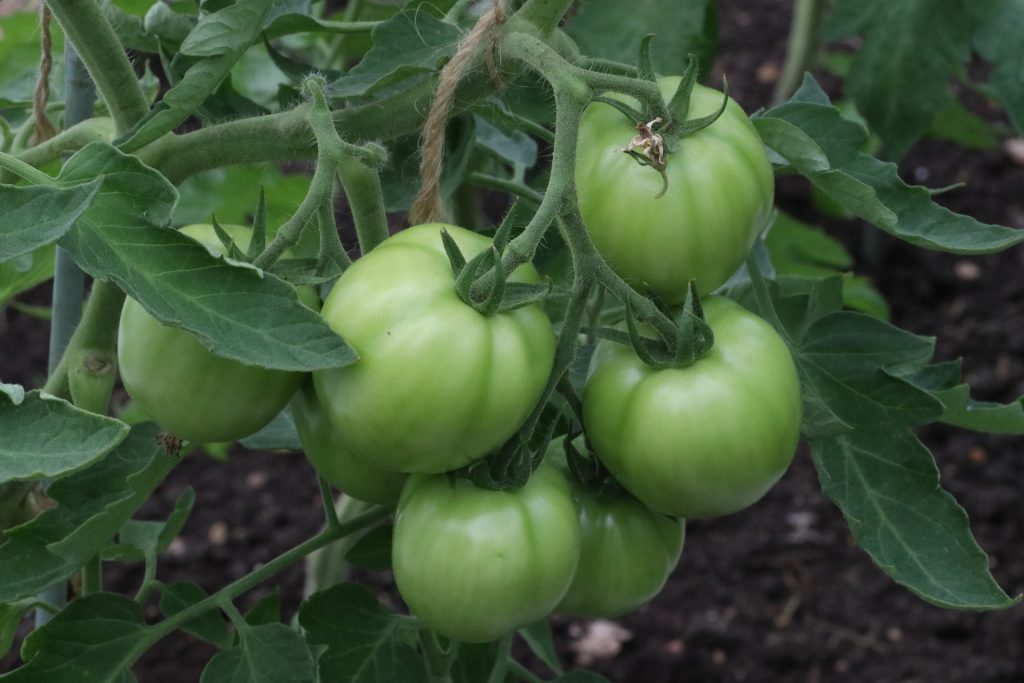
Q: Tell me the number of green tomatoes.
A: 7